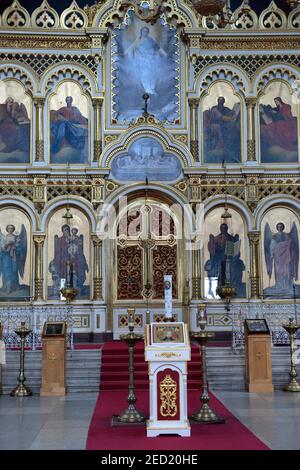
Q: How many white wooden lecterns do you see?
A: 1